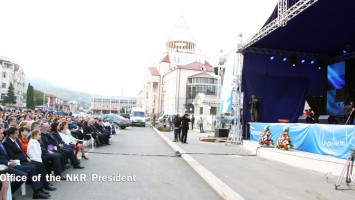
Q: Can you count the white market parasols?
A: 0